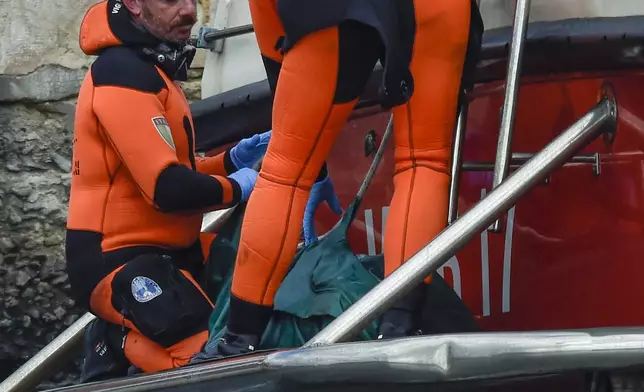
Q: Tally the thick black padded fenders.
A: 1